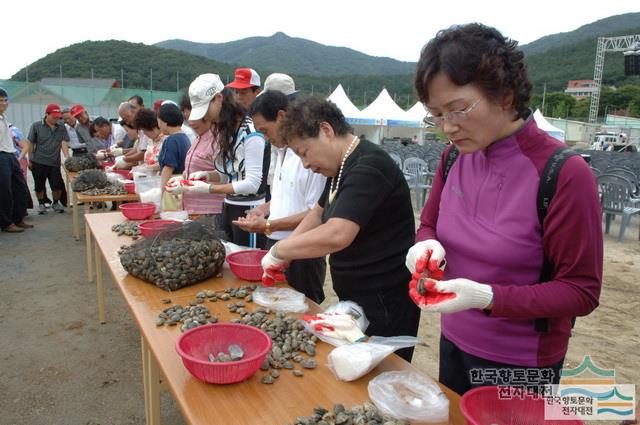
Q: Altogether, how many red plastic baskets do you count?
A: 8